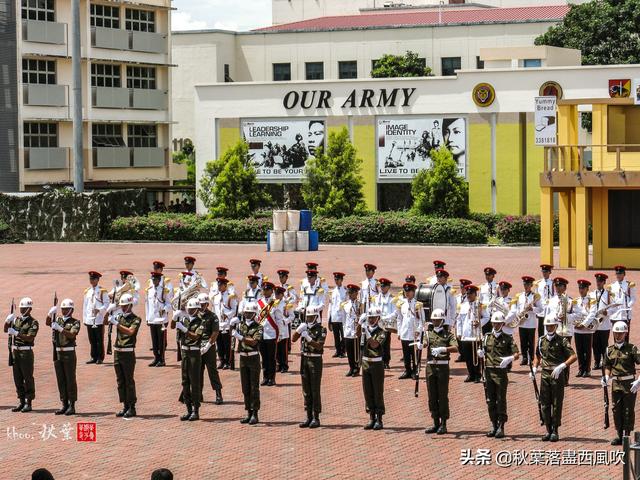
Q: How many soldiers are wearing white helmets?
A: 12